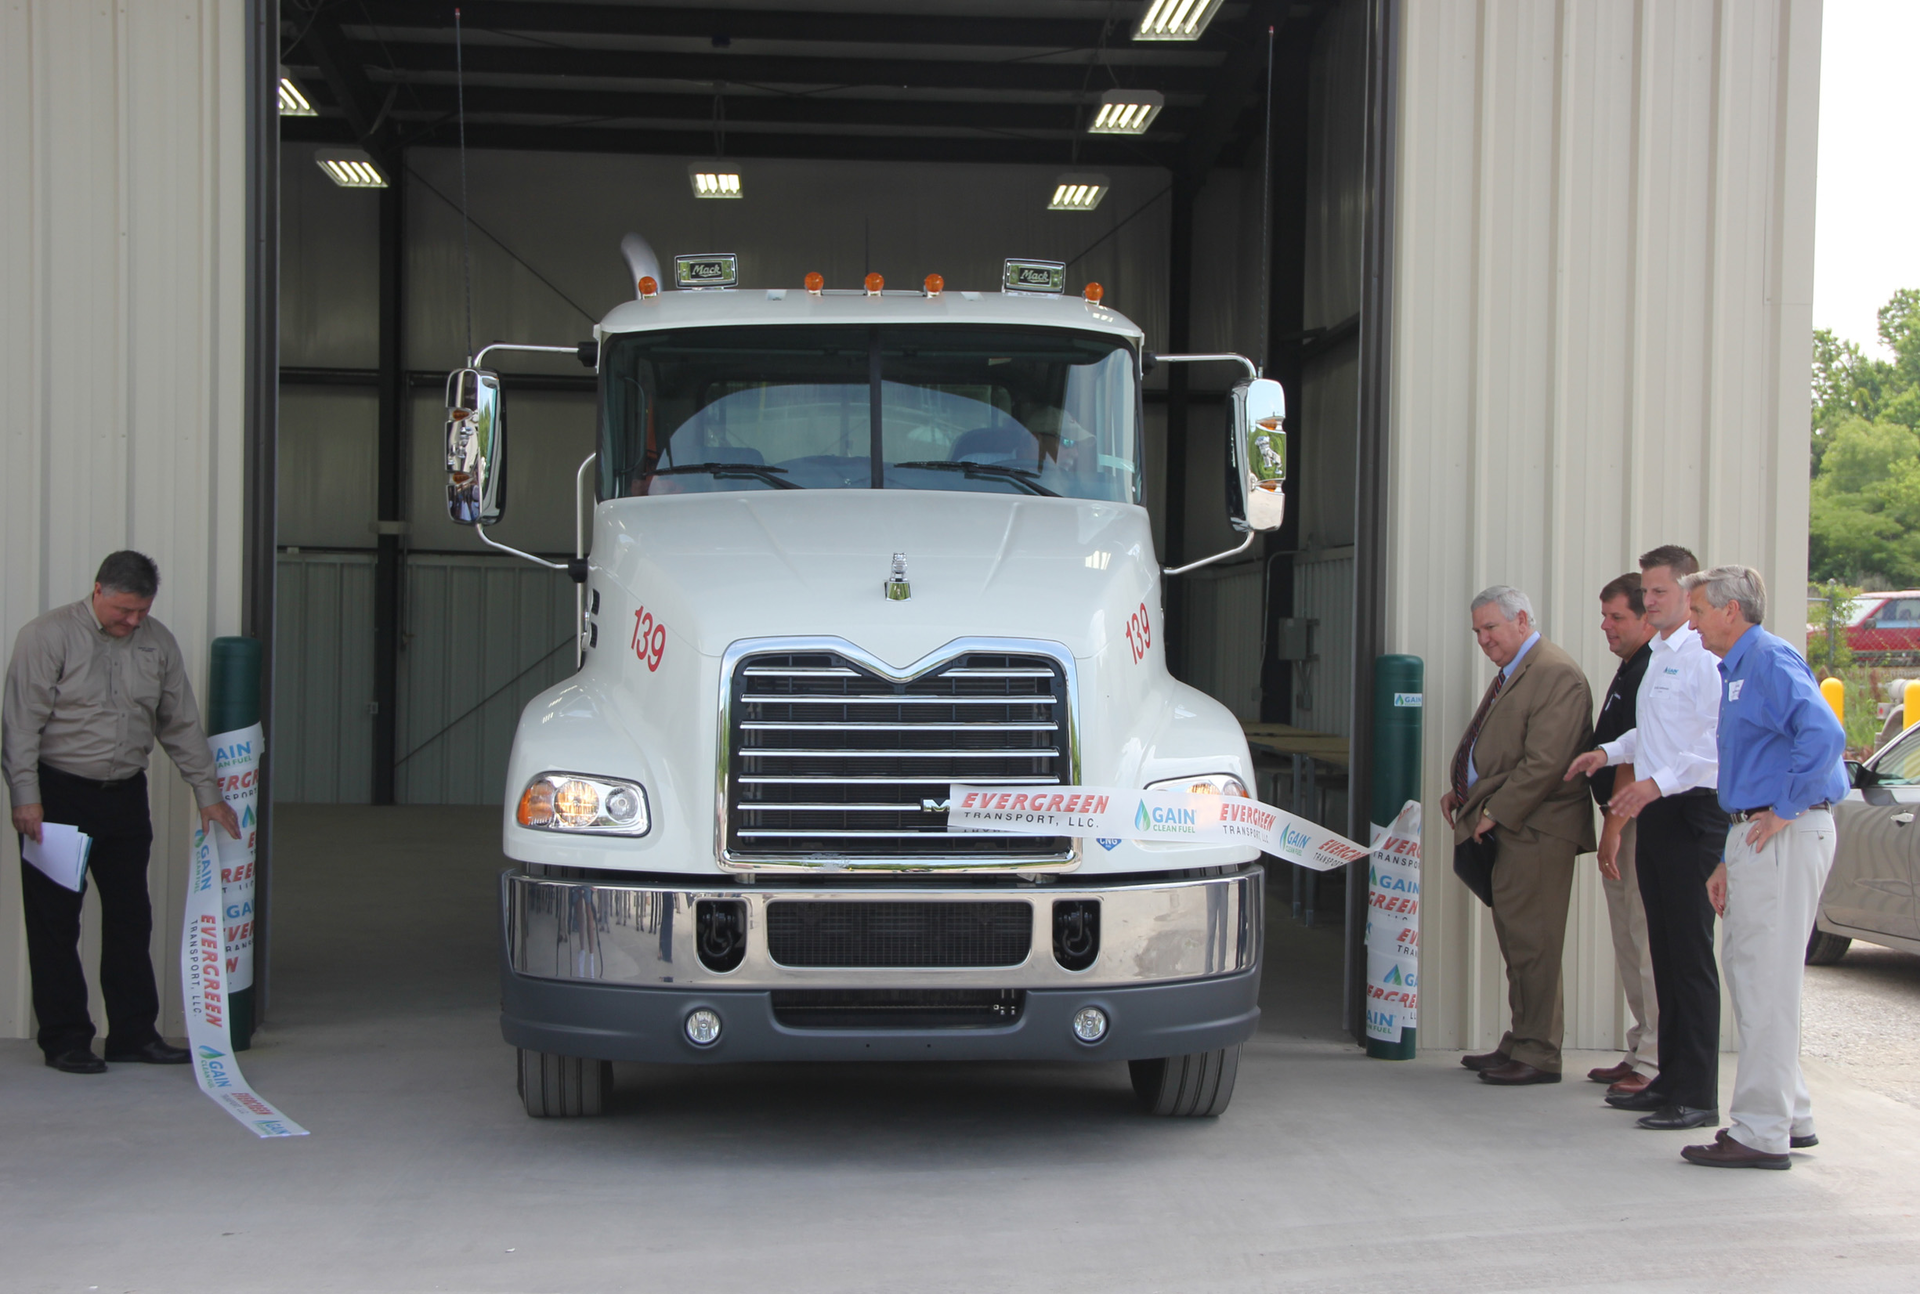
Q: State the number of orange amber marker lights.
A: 5